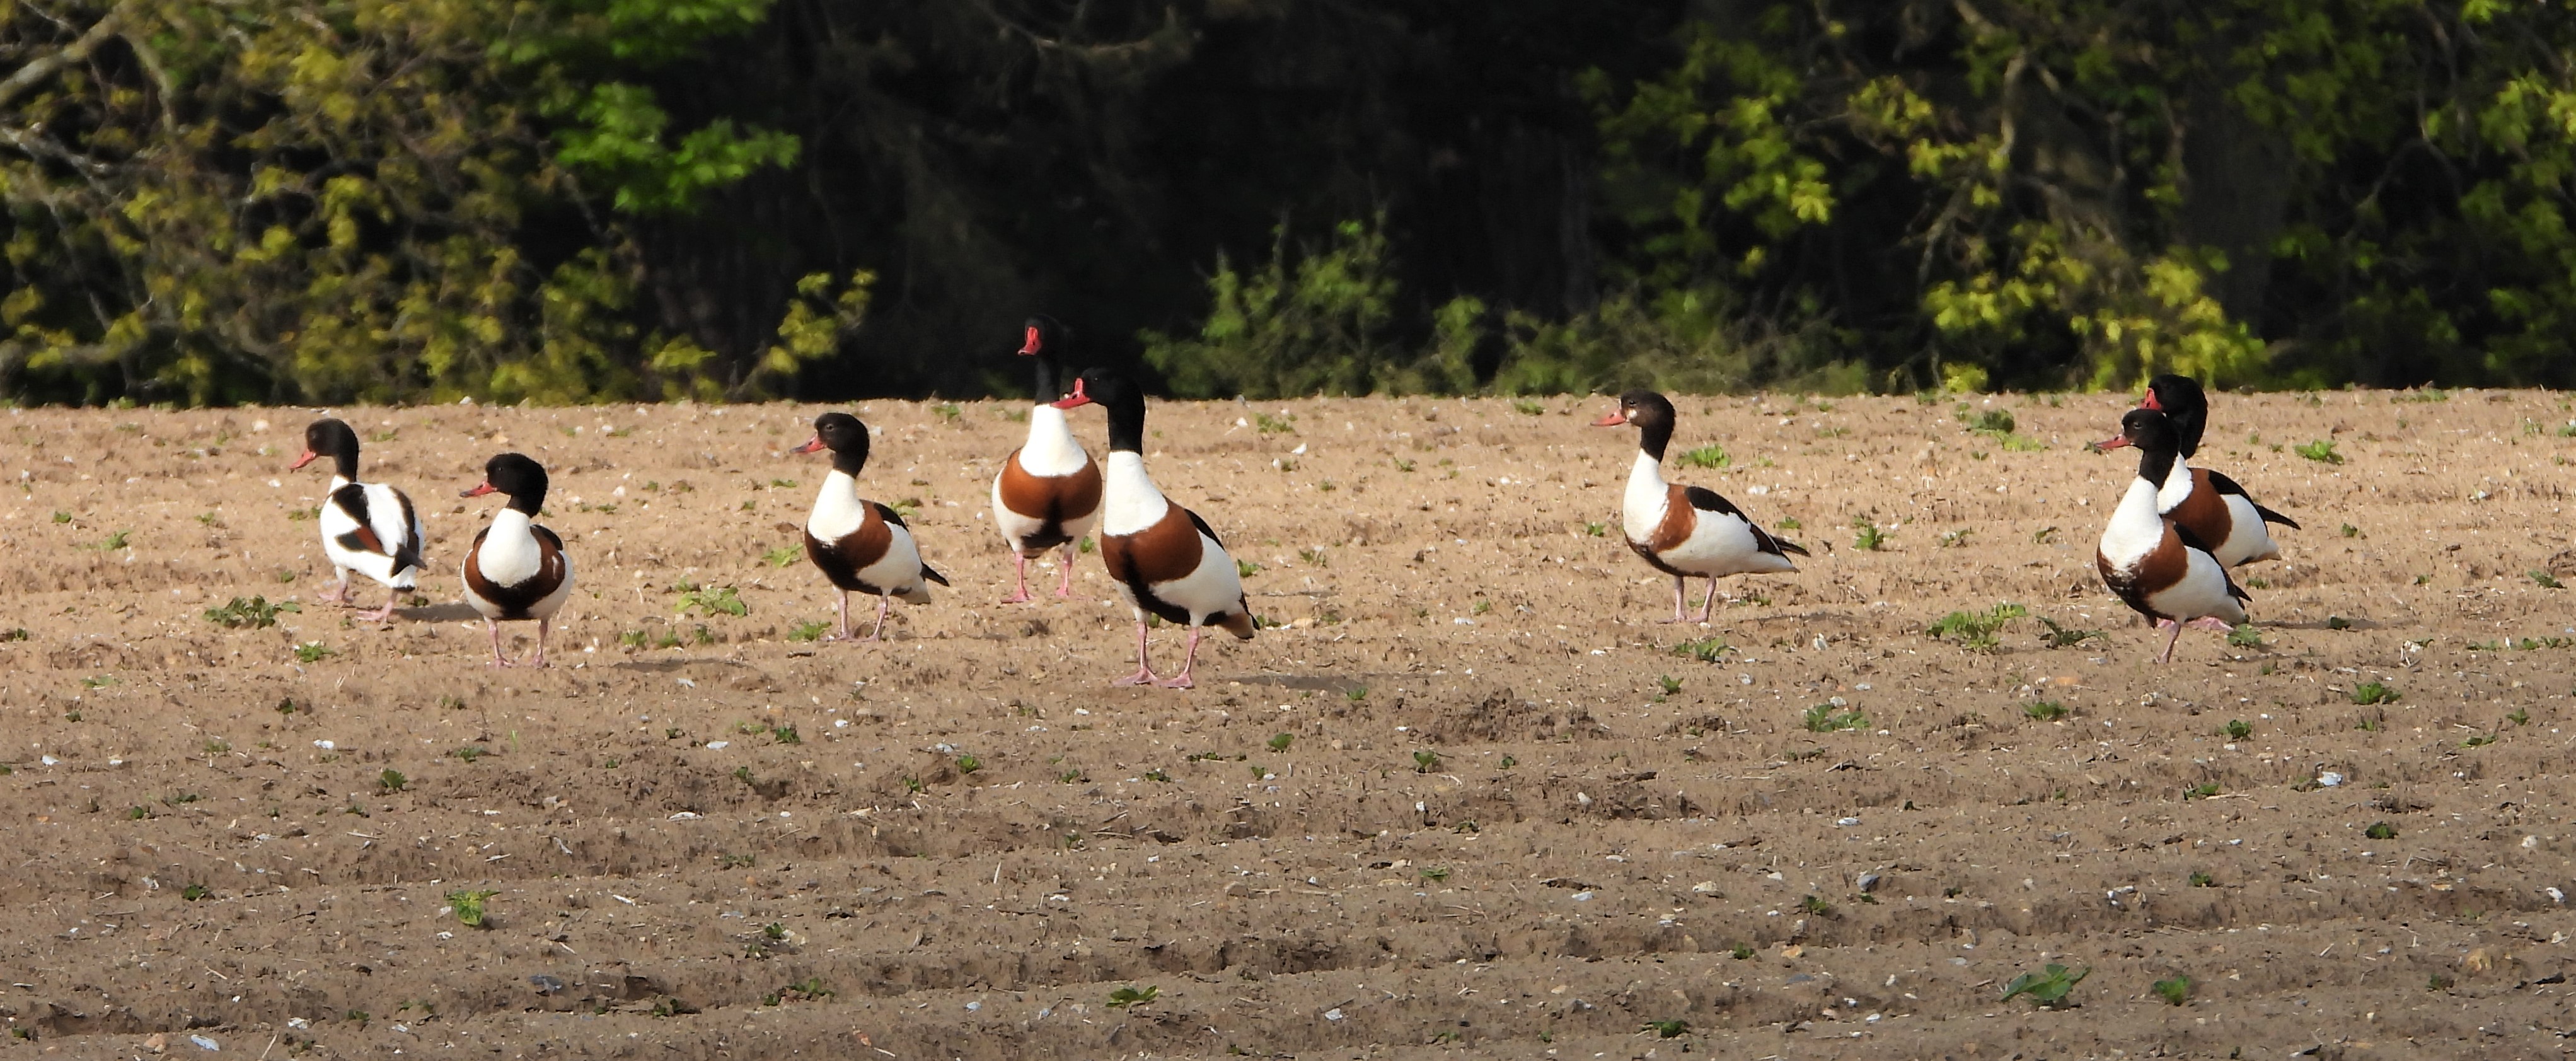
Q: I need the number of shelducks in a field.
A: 8